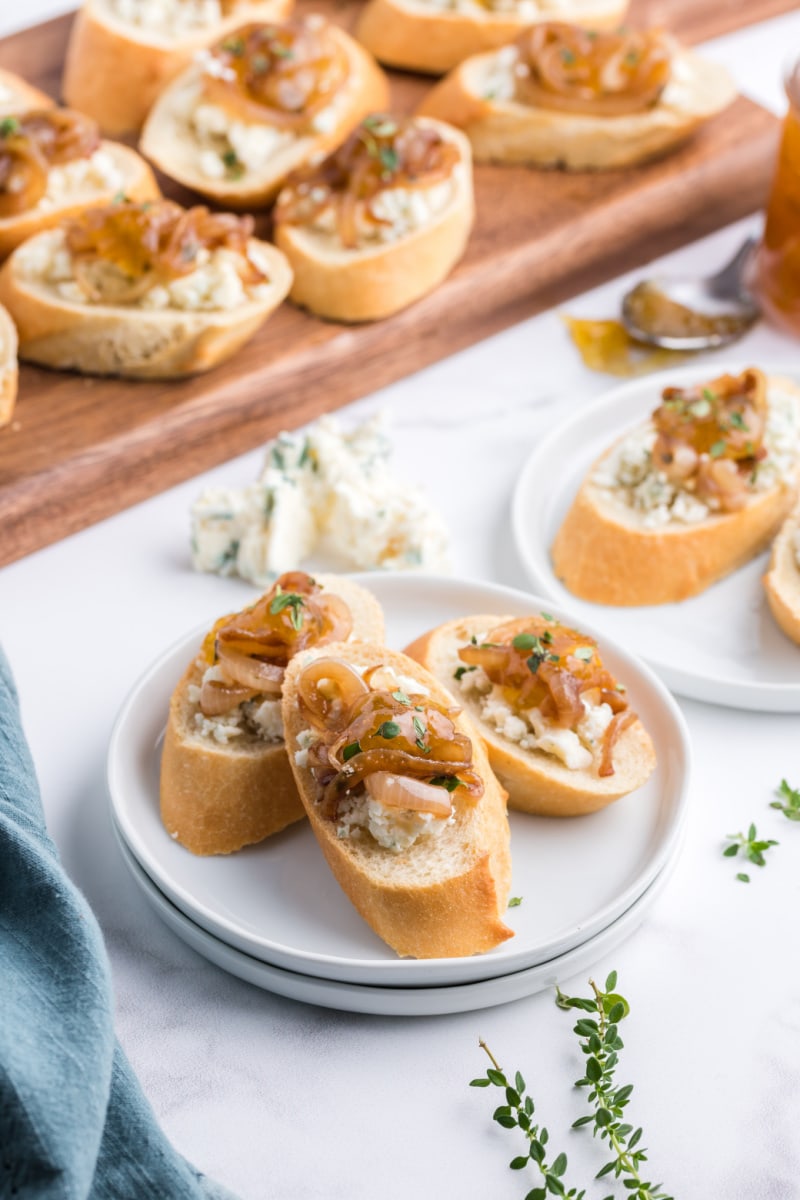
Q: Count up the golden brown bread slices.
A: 14